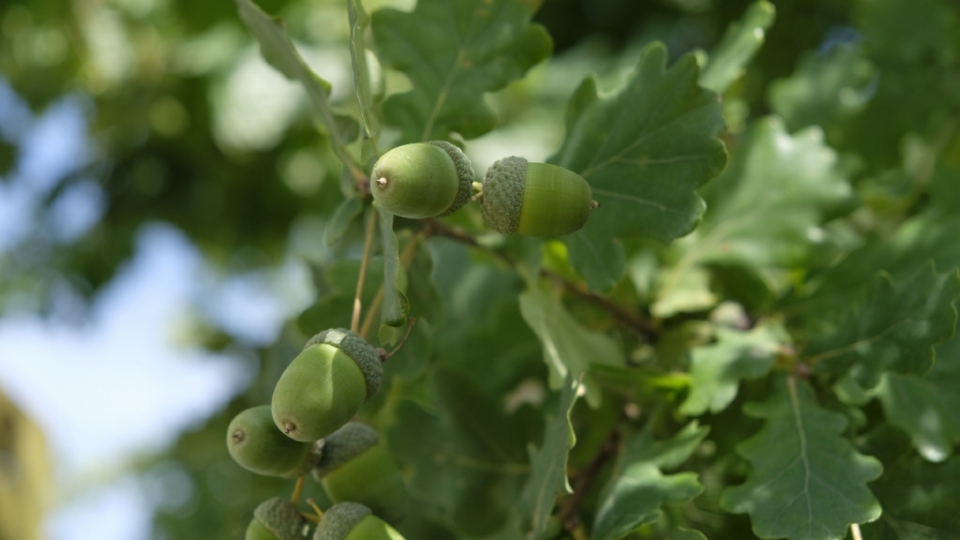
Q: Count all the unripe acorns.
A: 7